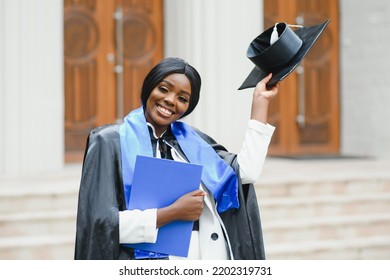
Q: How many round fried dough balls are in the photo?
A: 0